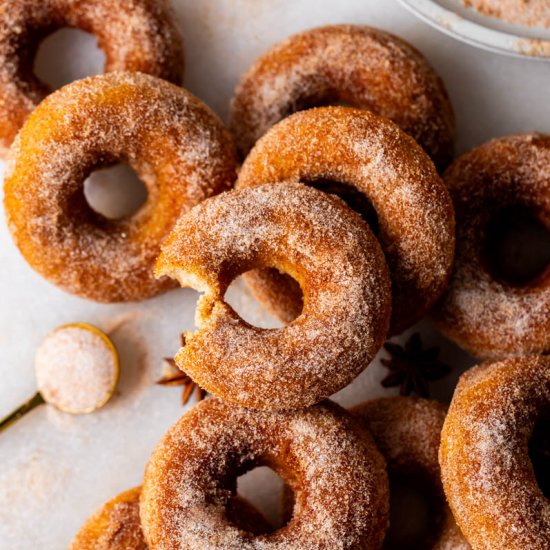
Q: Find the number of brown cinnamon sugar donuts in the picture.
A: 10